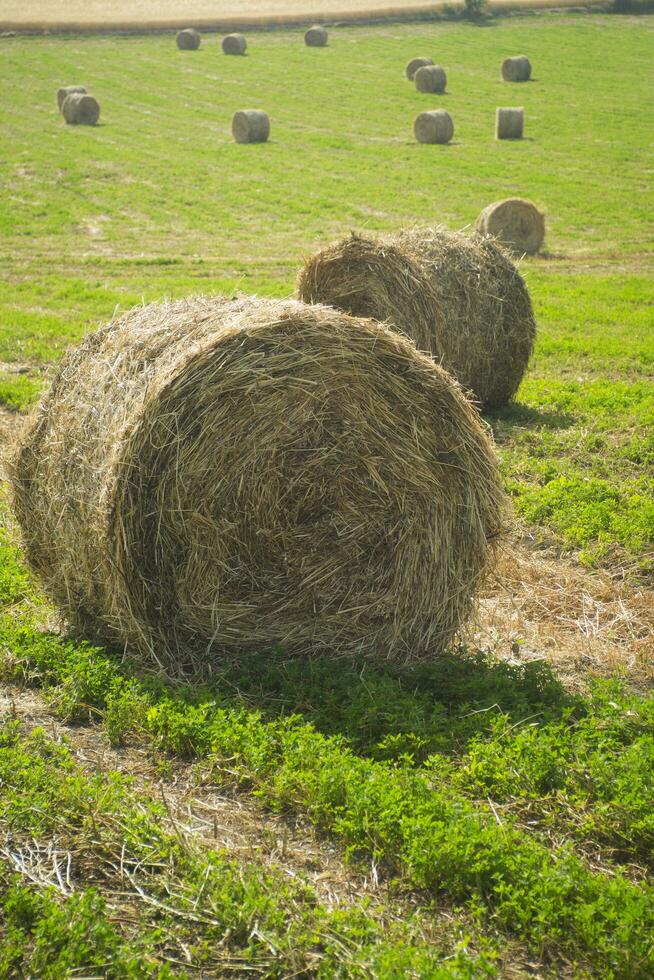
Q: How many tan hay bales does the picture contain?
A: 14